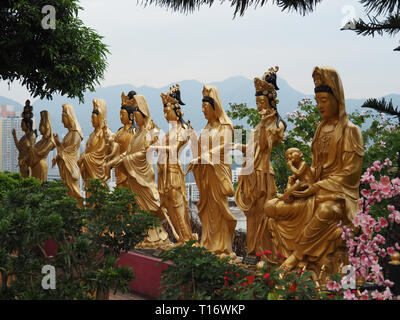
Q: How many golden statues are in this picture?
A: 10